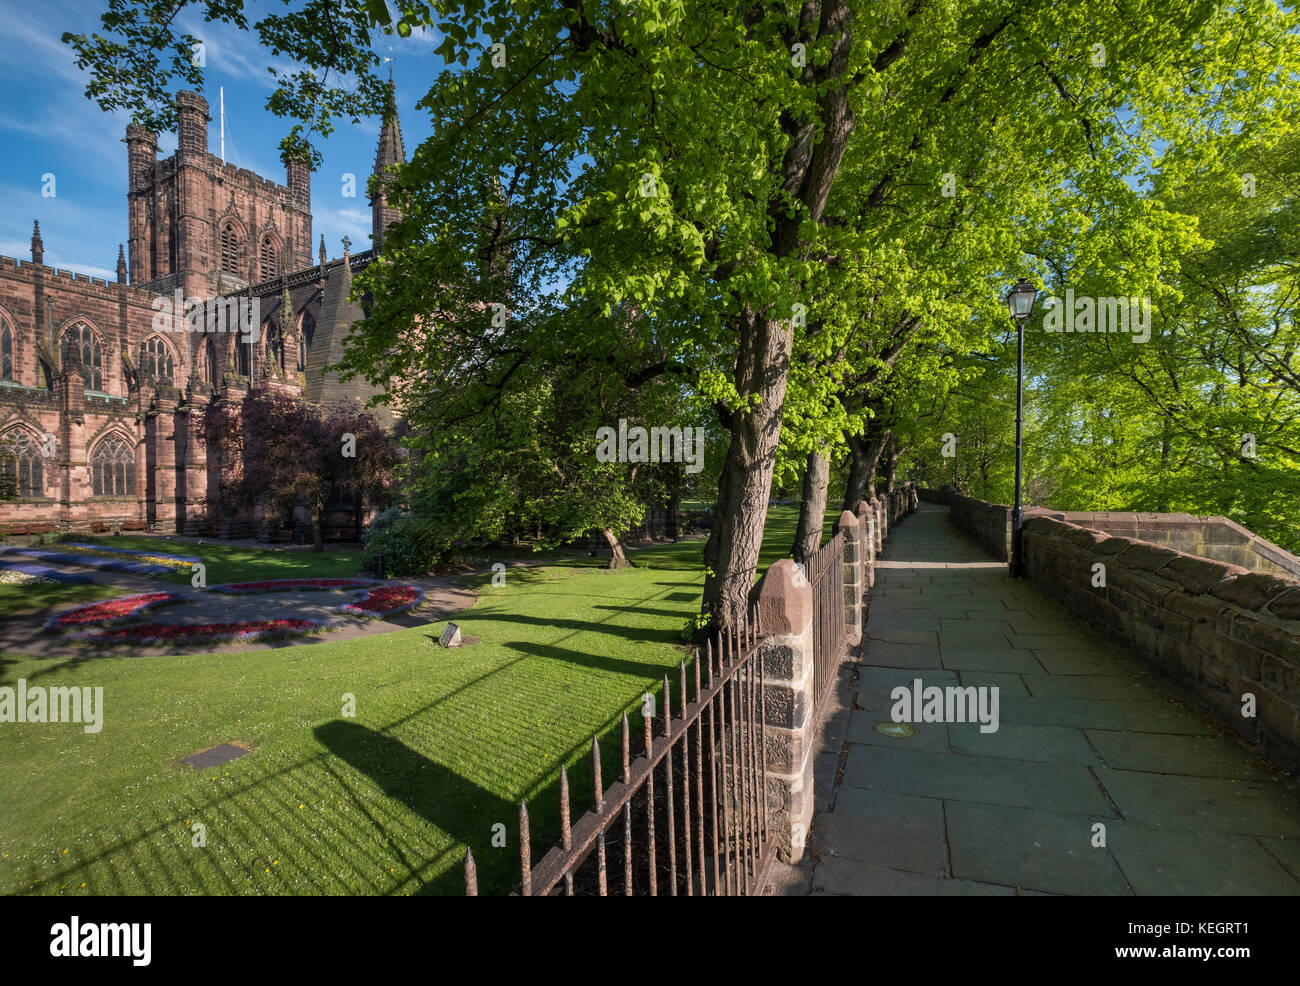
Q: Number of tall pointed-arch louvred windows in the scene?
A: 2